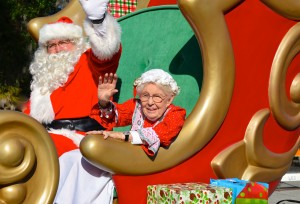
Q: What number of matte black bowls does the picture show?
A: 0